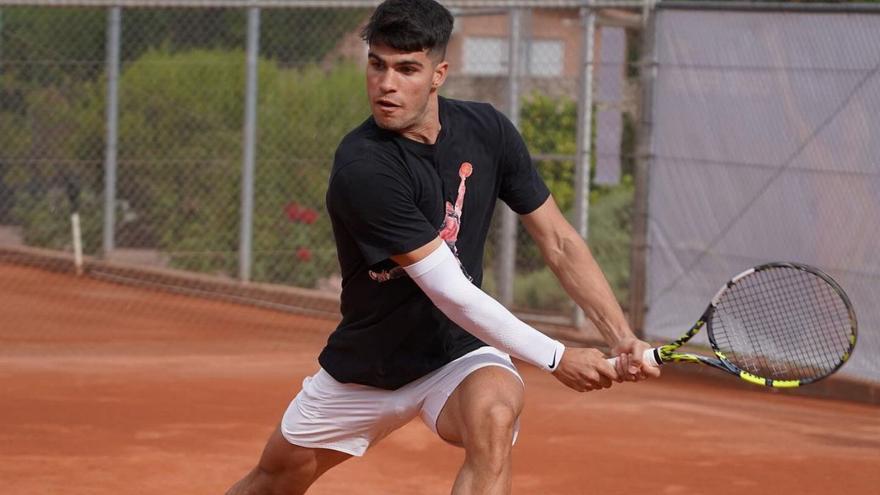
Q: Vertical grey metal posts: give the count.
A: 5